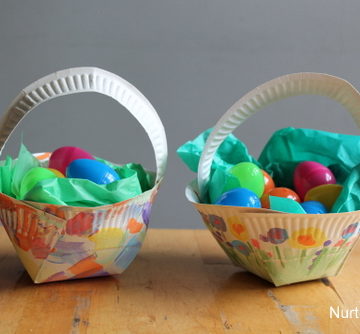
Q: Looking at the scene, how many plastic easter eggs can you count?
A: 11